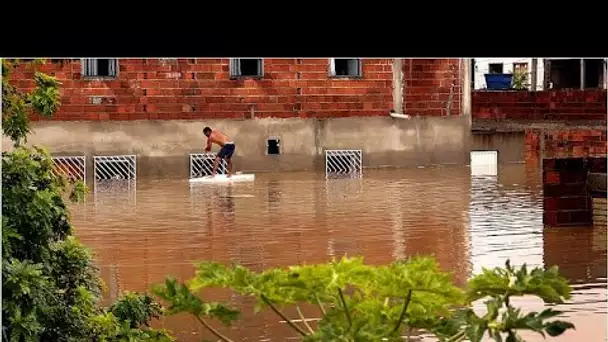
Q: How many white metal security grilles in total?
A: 4